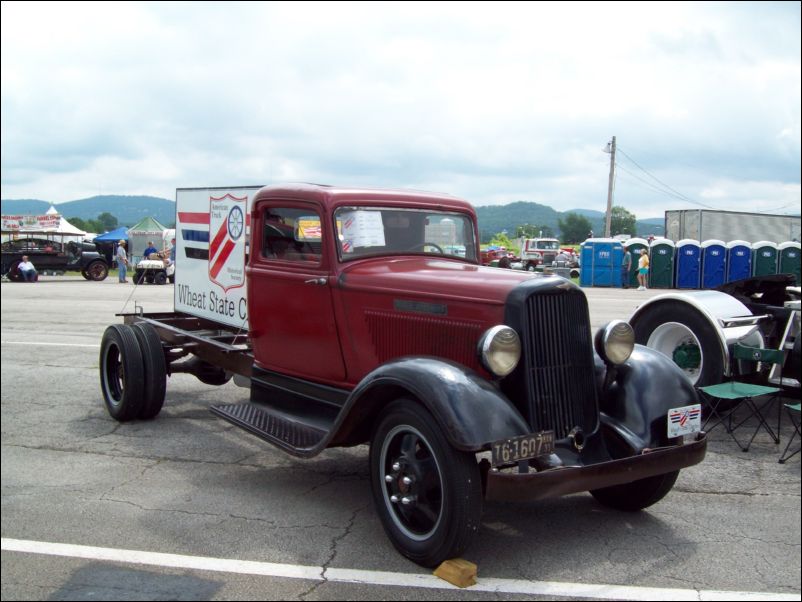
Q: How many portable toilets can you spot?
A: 8